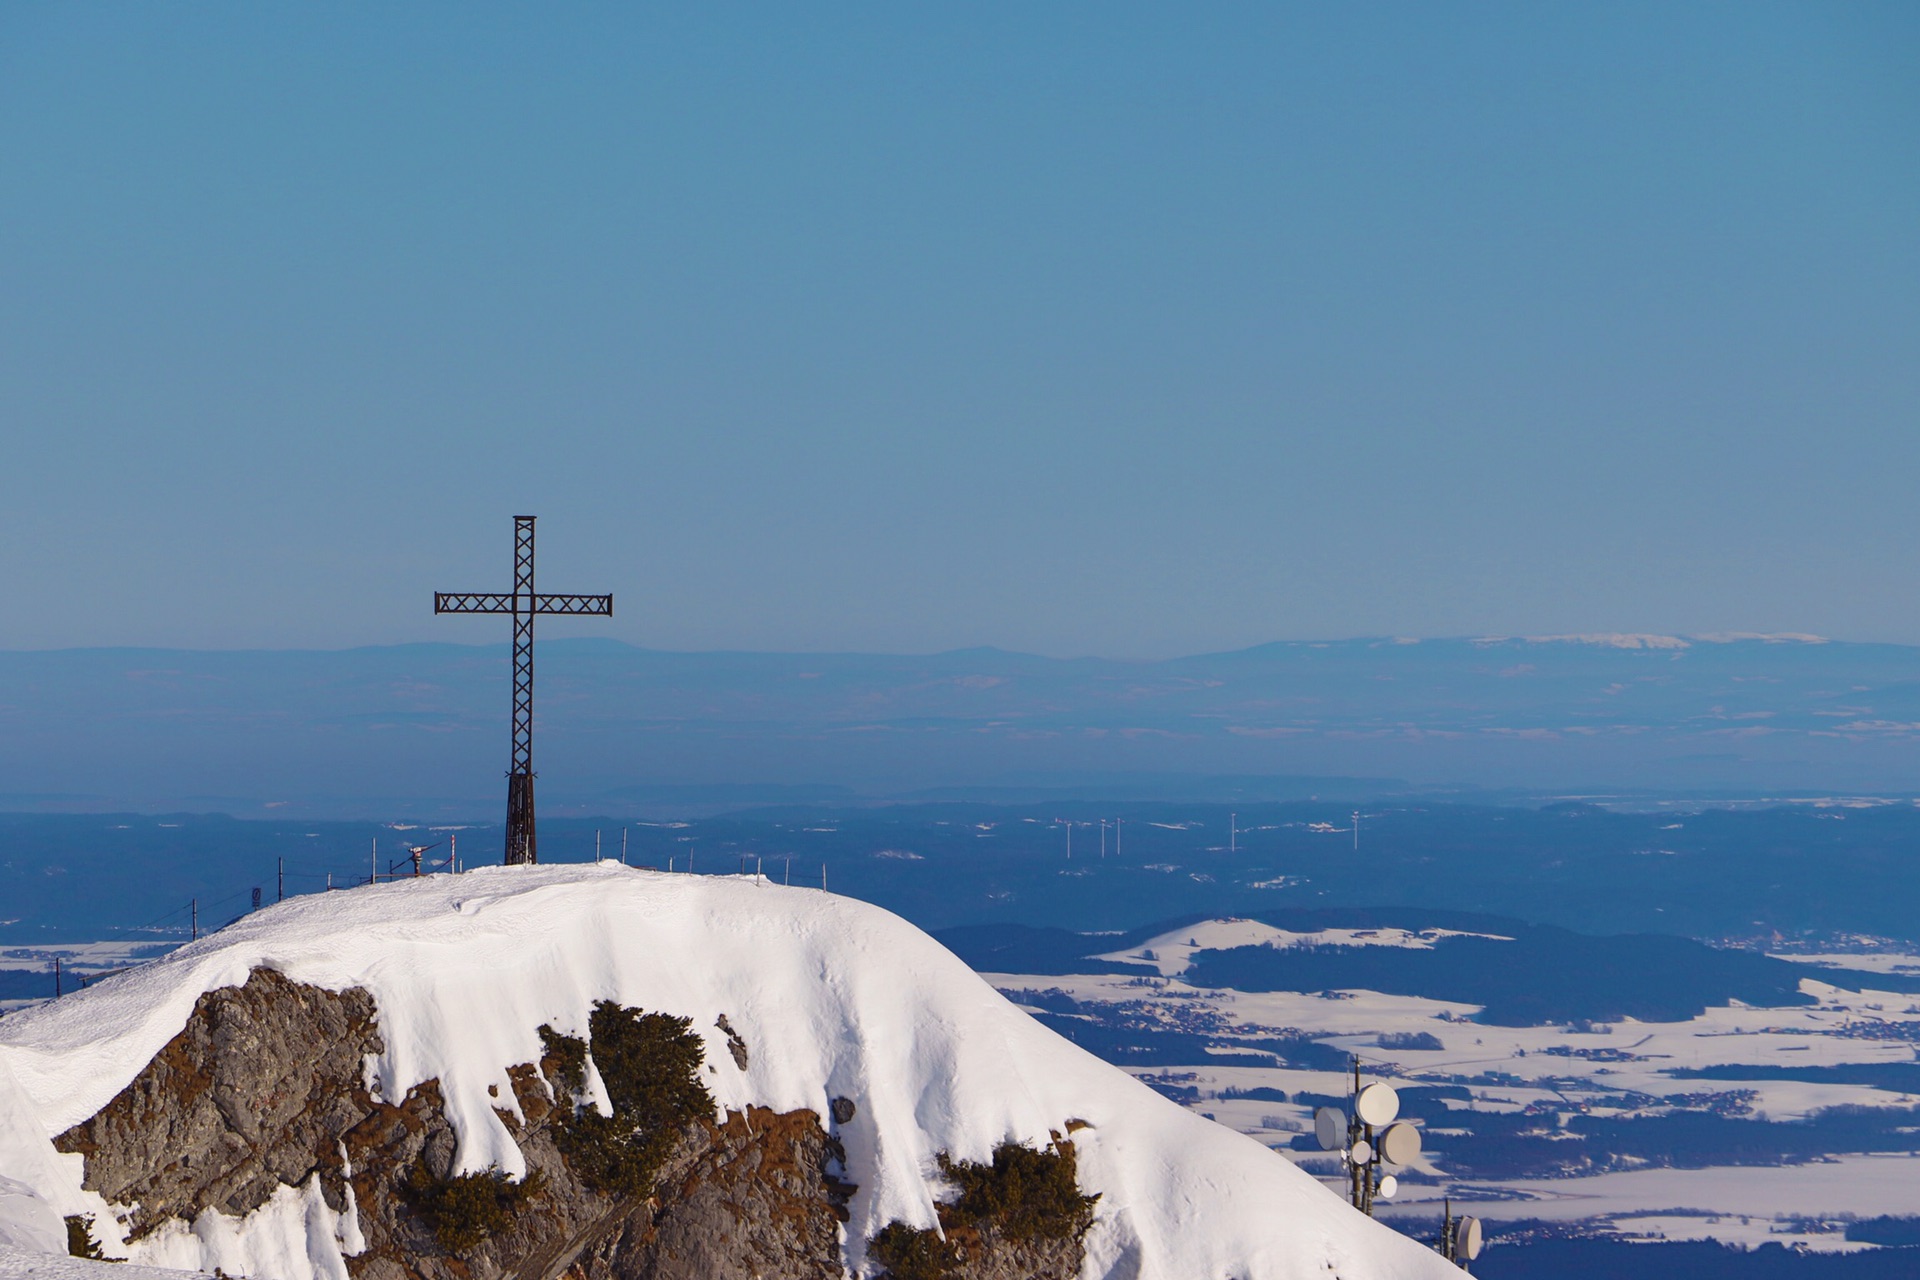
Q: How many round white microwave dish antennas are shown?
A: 6